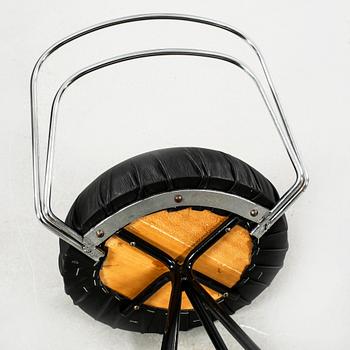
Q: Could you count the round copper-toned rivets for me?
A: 3